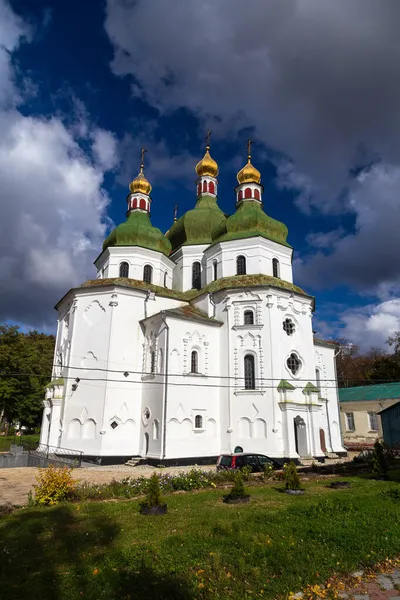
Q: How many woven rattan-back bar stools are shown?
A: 0